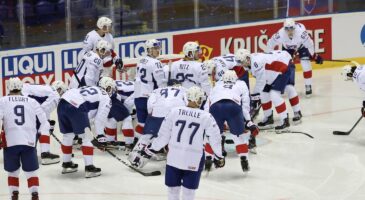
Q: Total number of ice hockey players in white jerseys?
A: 15